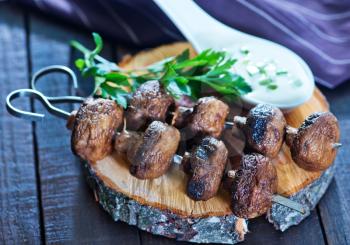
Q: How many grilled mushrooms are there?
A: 8